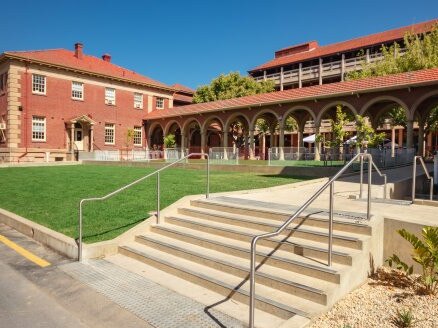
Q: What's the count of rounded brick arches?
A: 10